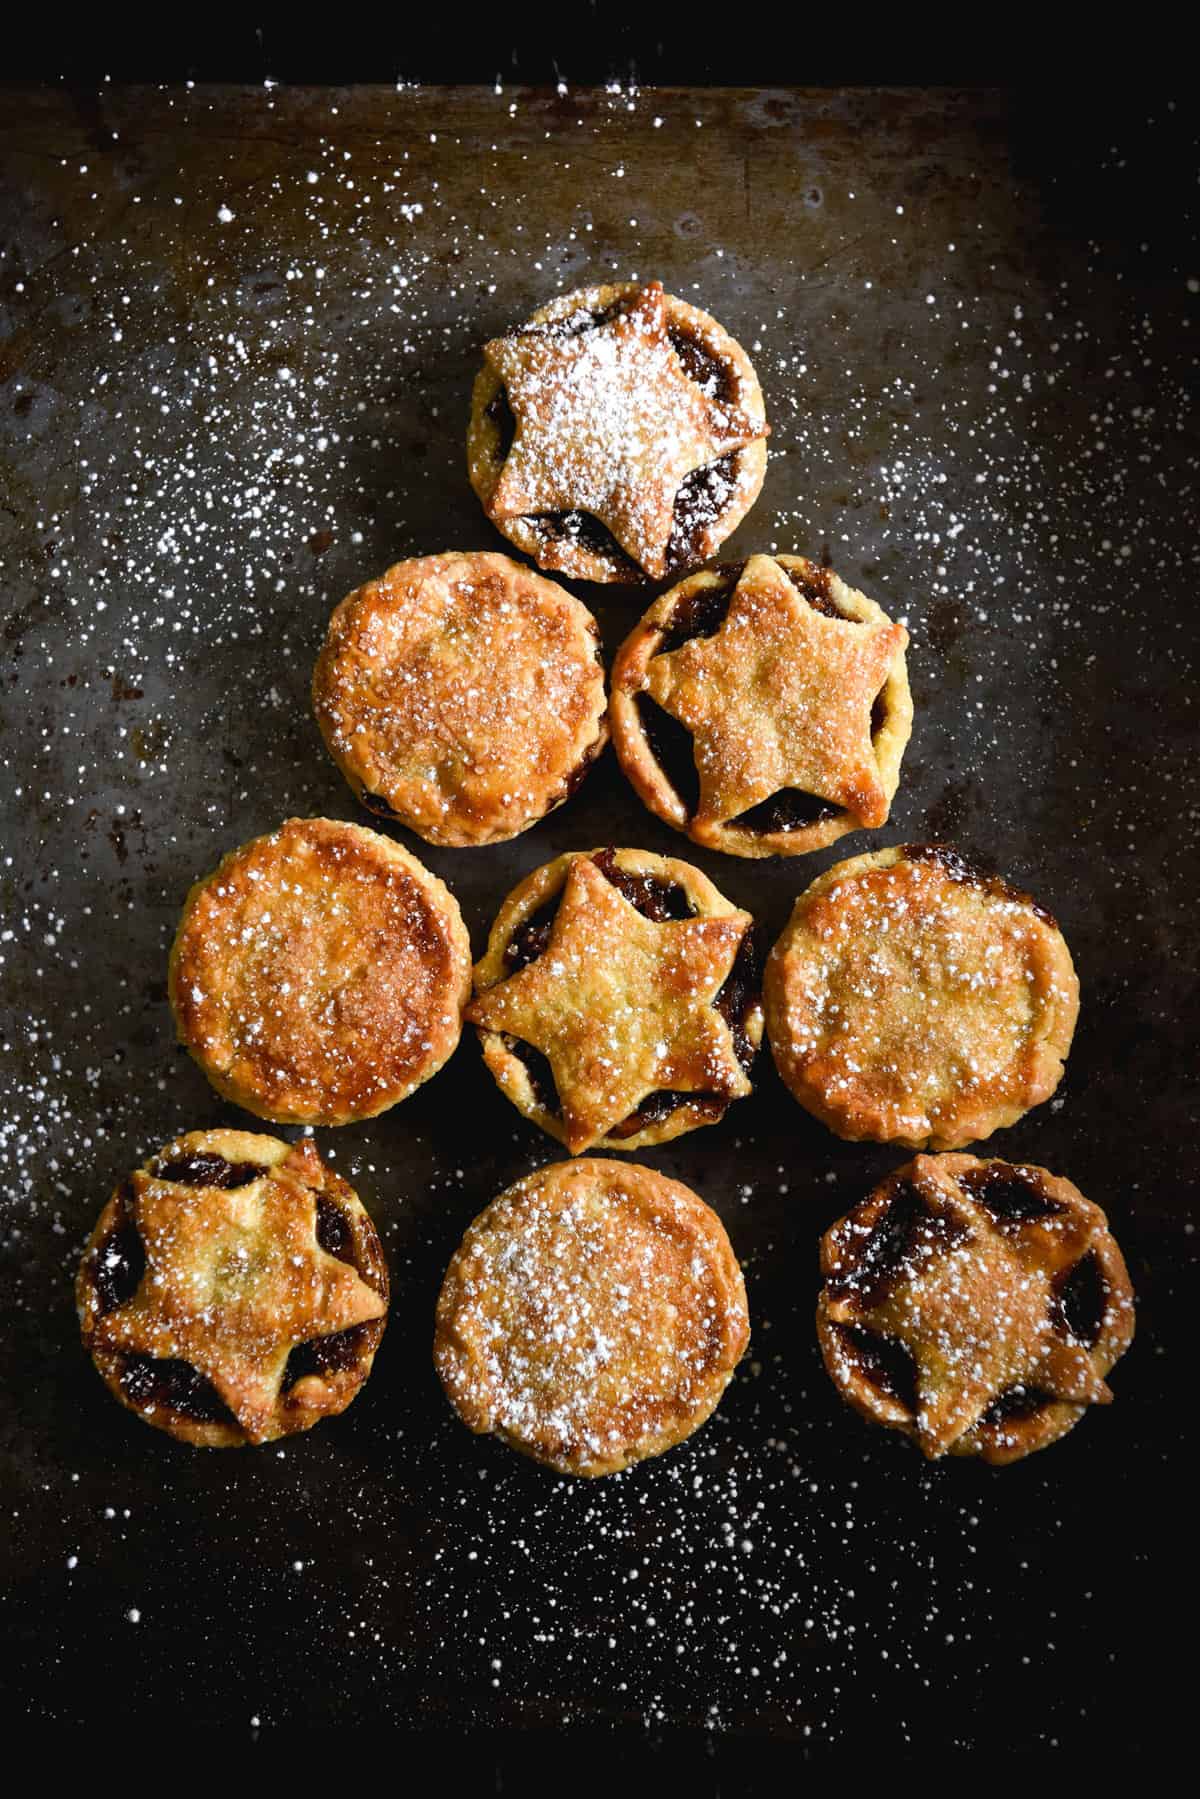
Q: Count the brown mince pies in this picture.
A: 9